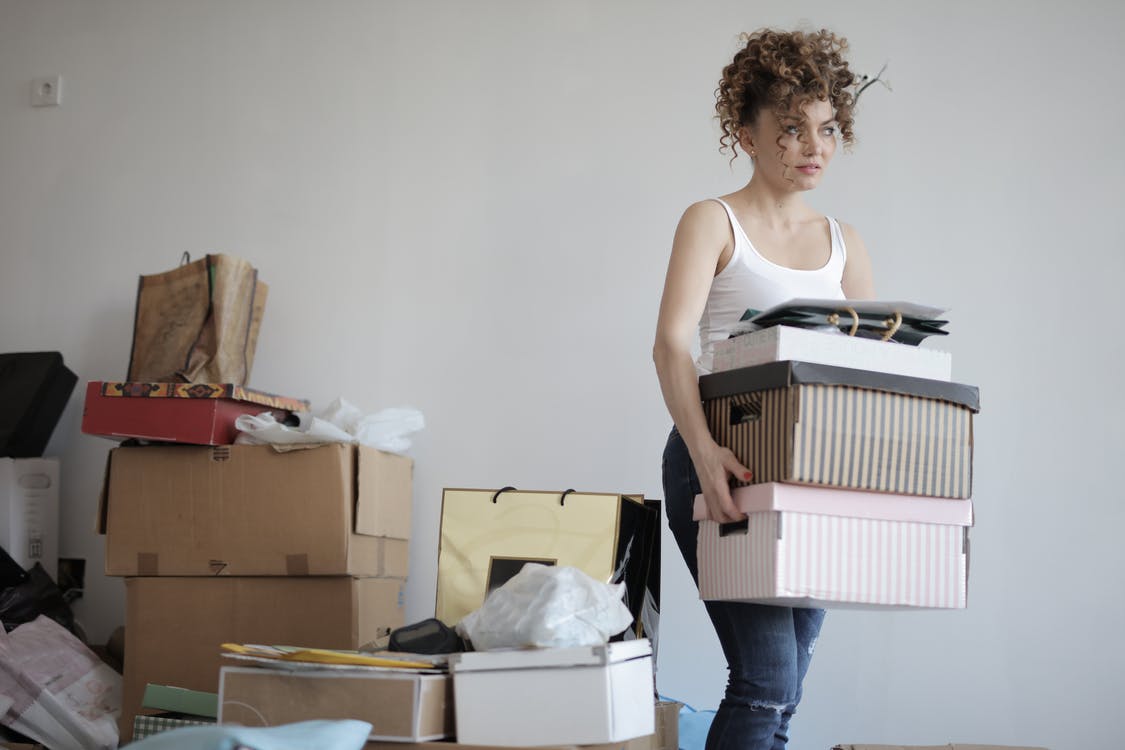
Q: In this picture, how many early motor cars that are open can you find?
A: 0